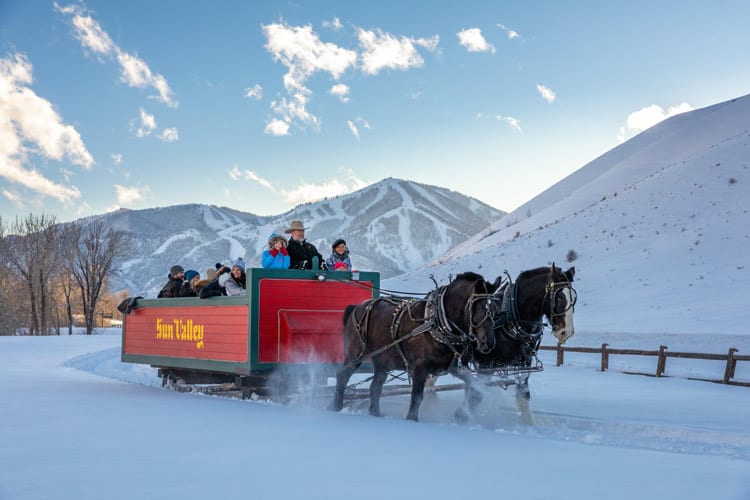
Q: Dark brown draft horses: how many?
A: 2